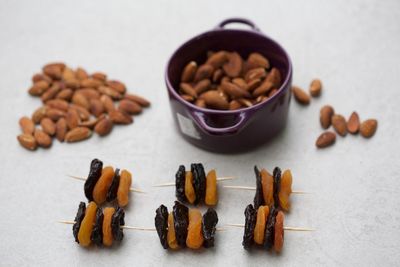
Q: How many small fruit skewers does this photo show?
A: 6